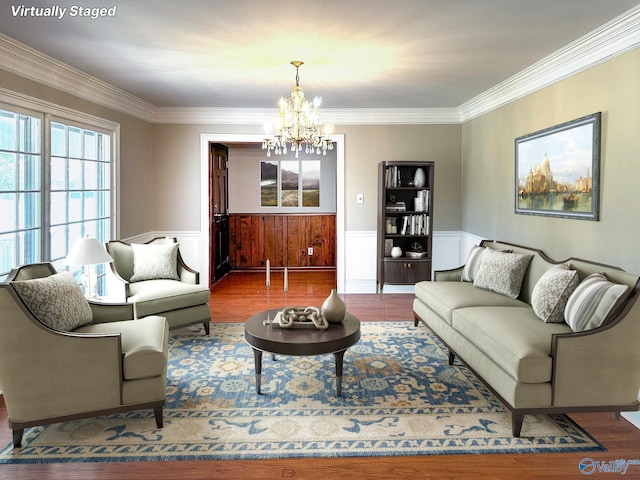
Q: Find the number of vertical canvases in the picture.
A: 3